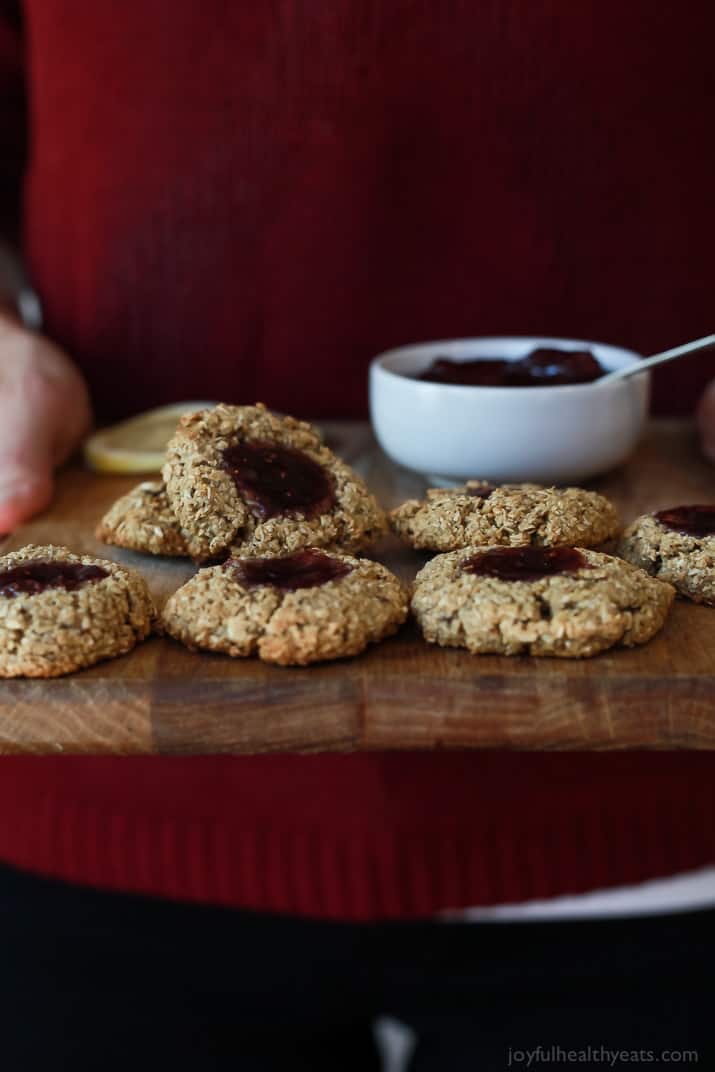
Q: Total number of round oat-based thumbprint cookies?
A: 7